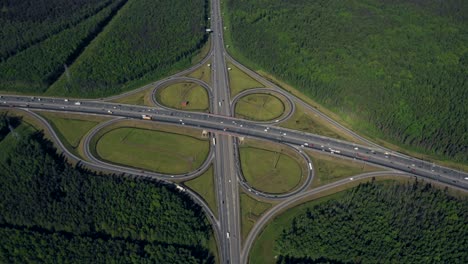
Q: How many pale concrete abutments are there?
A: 2